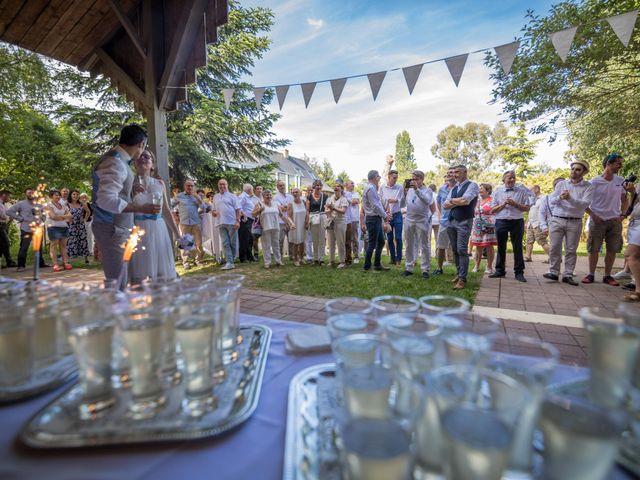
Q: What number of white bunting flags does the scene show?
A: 11